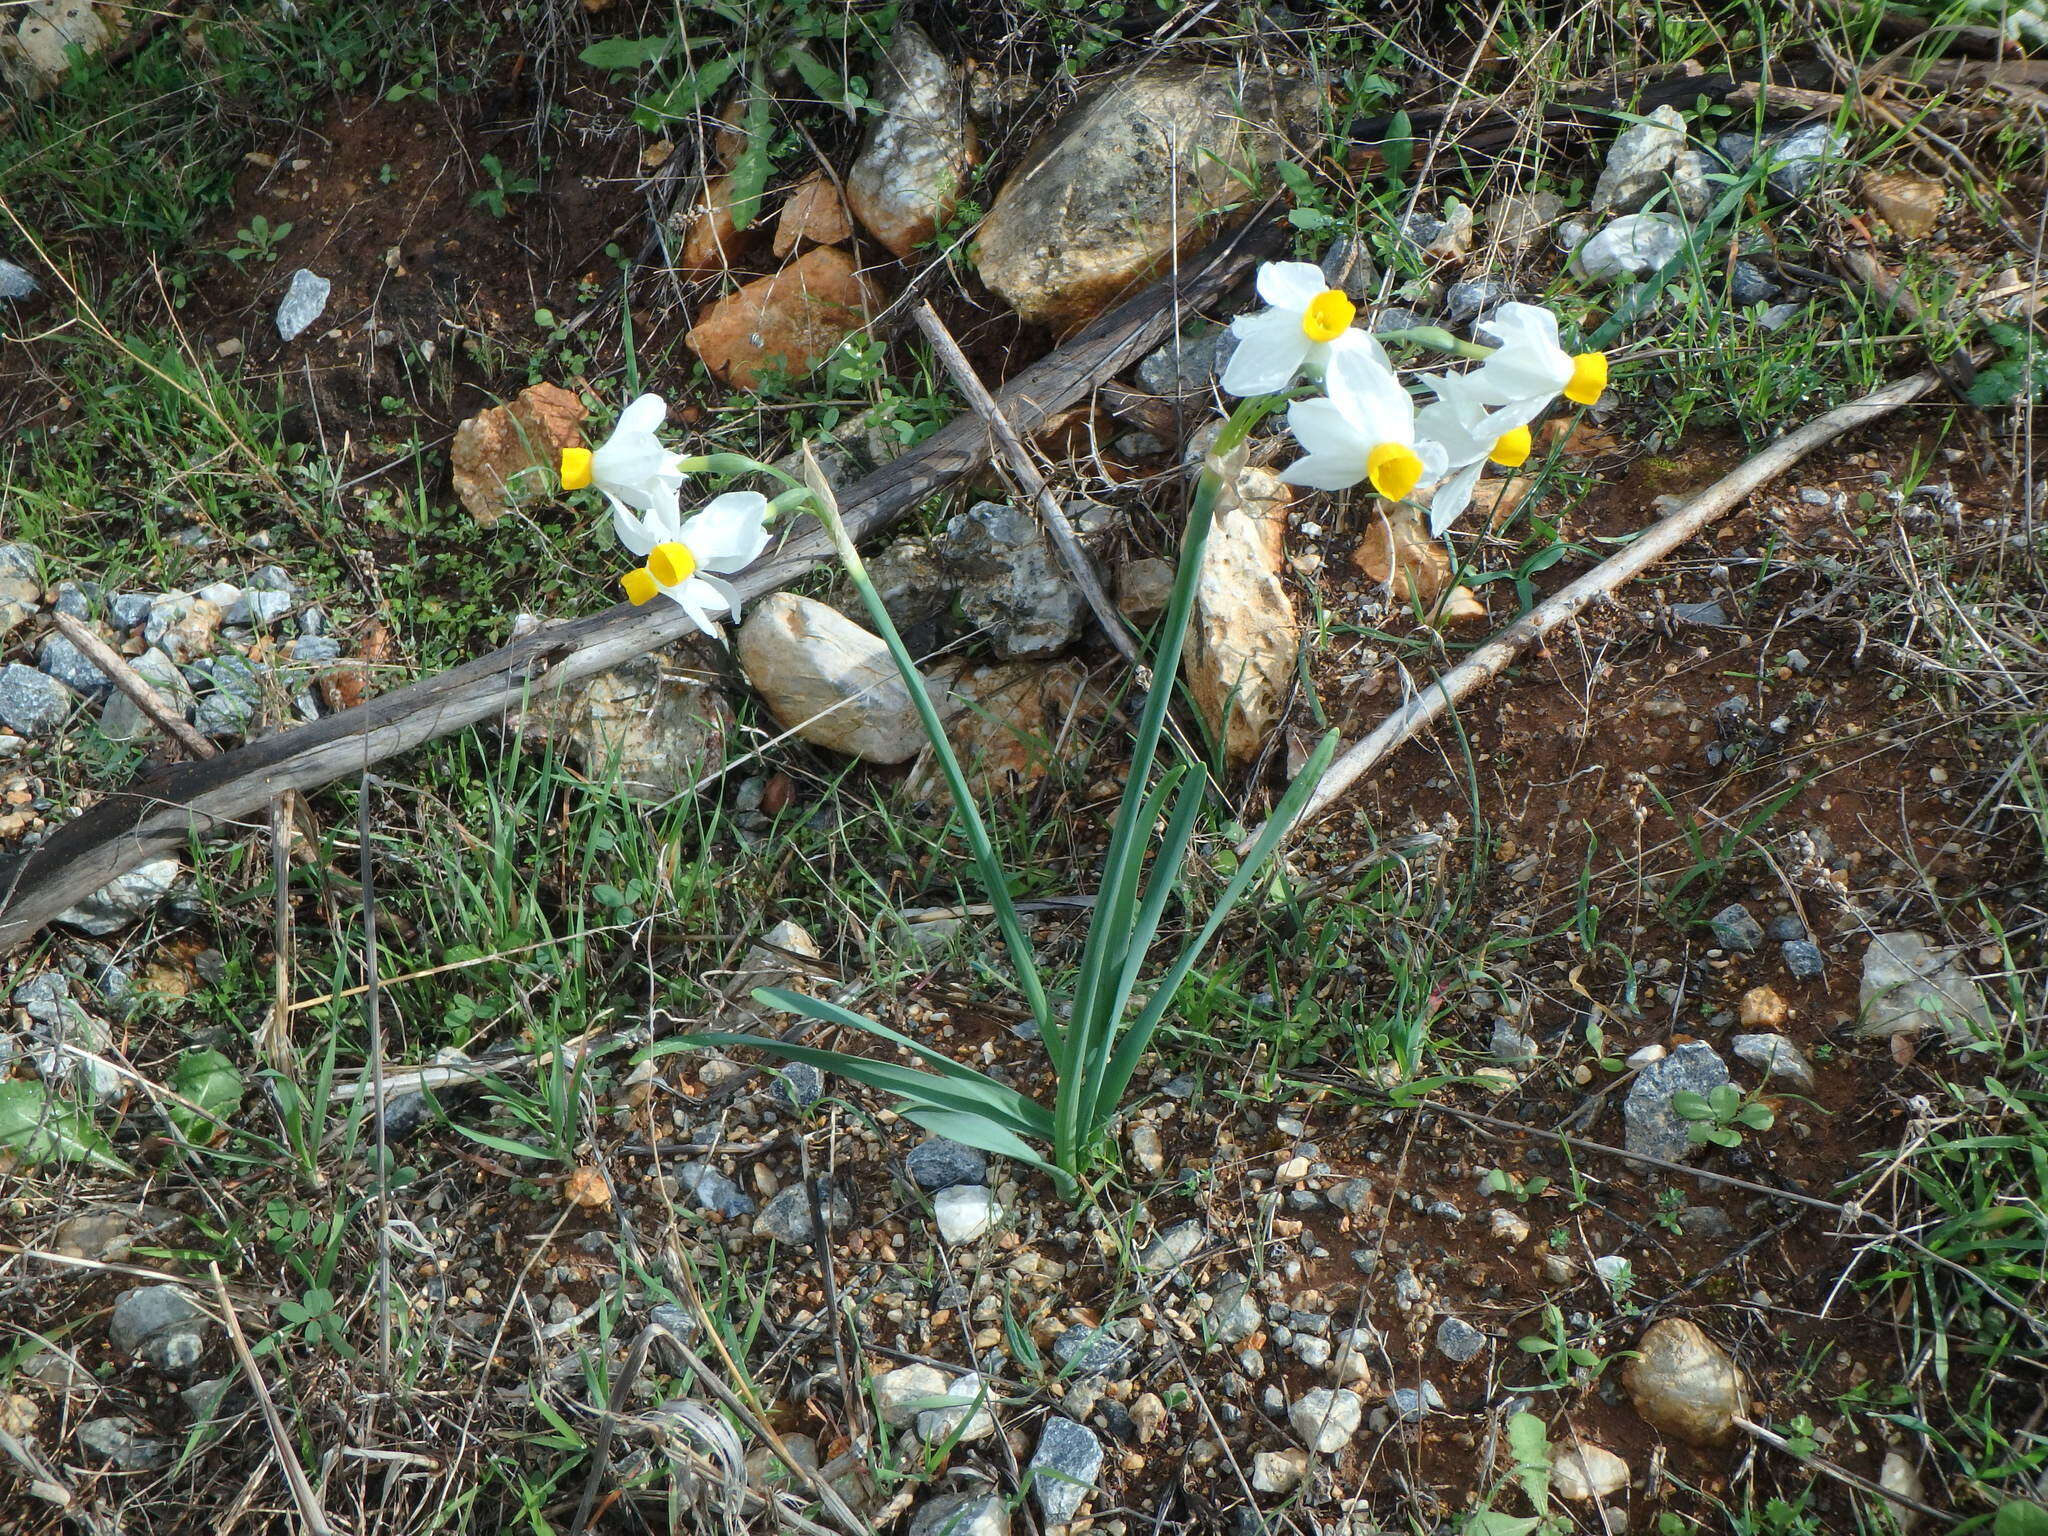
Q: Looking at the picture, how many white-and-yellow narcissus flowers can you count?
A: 7